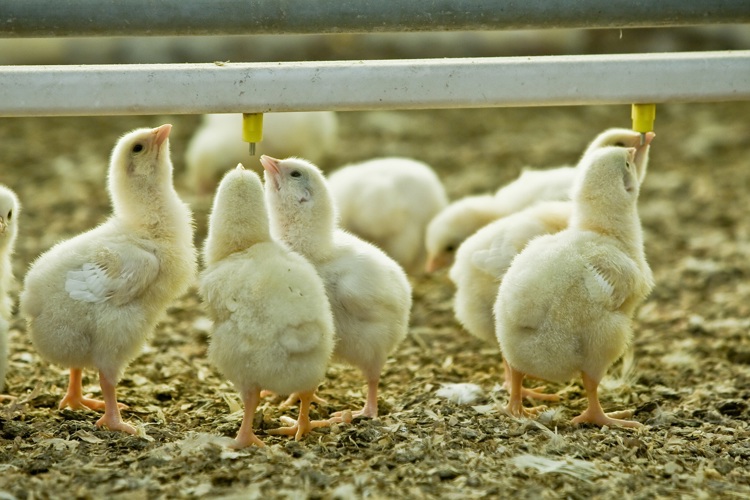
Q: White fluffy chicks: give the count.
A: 9